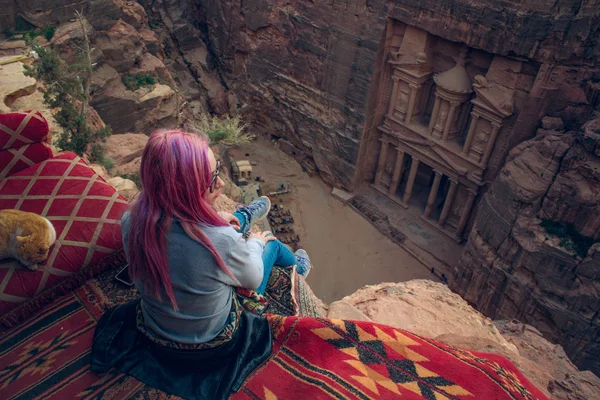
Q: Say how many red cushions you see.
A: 3